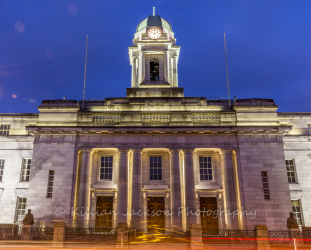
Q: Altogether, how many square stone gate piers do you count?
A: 4